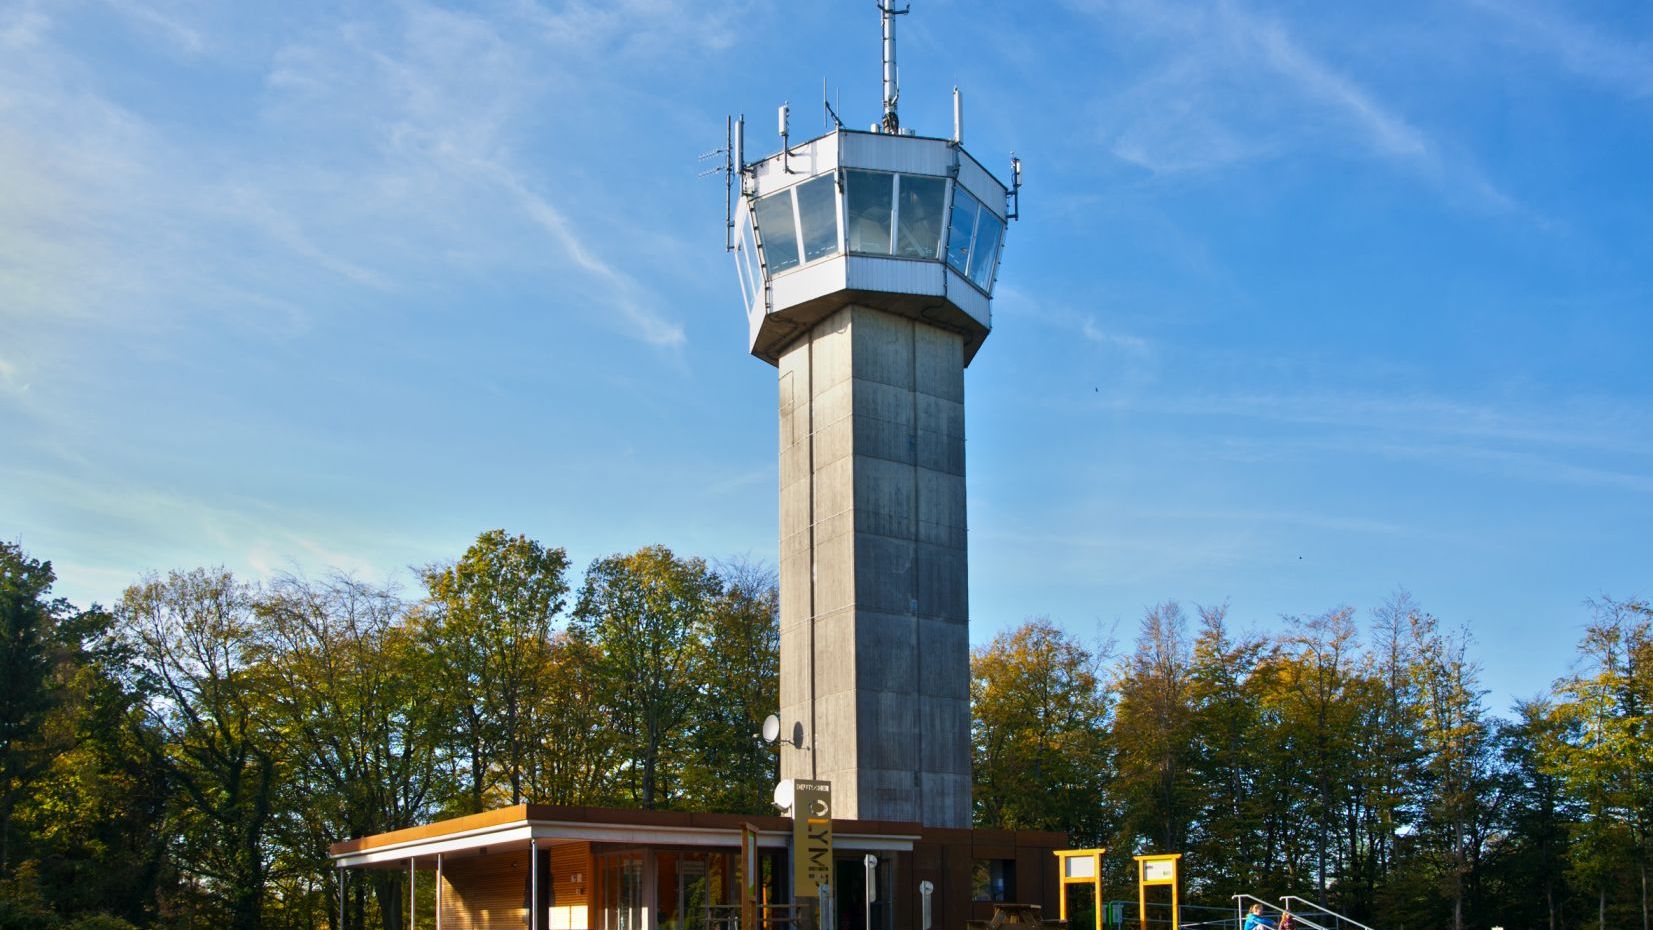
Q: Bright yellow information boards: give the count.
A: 2